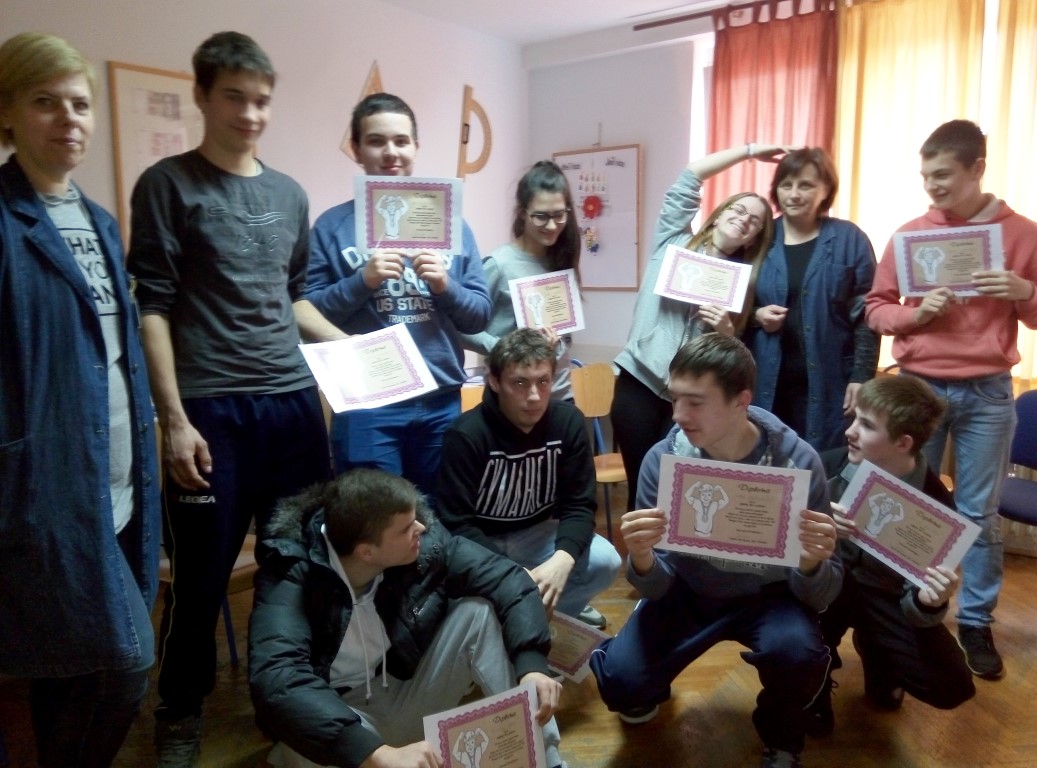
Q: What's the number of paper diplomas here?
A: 9